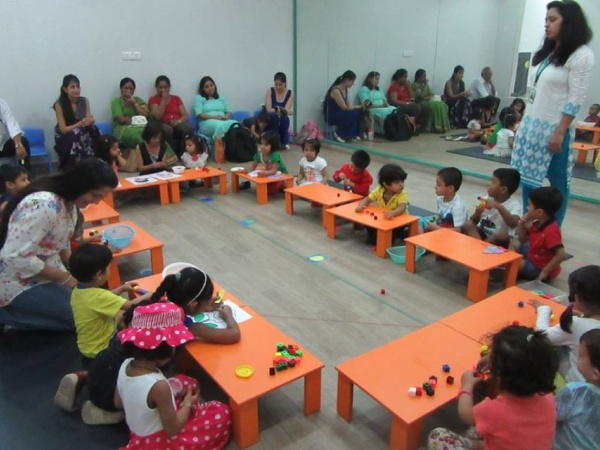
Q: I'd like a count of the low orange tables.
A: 12